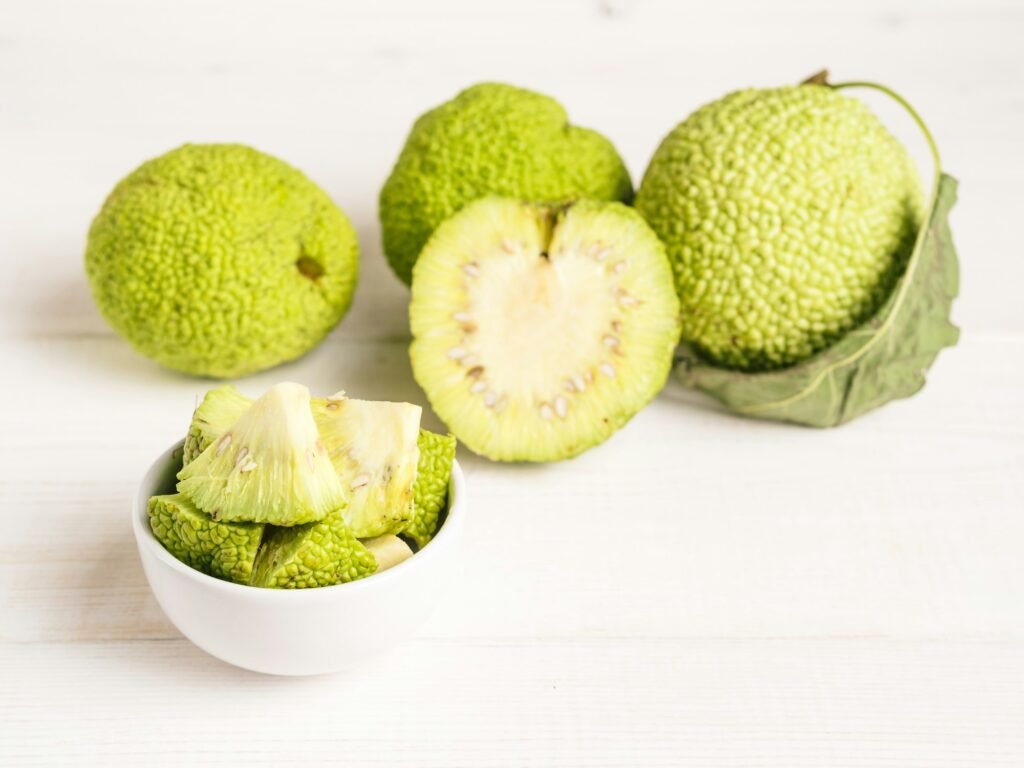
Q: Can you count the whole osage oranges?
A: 3